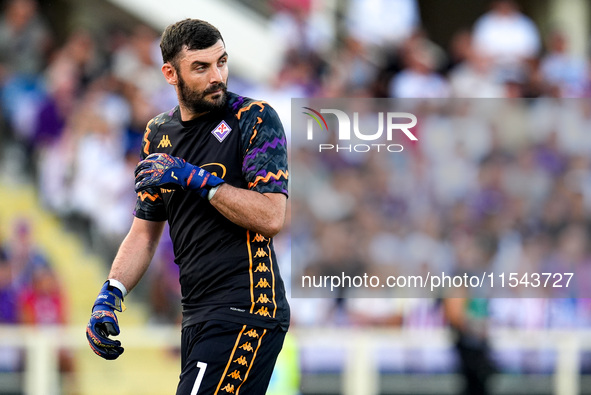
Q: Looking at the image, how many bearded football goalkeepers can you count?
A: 1